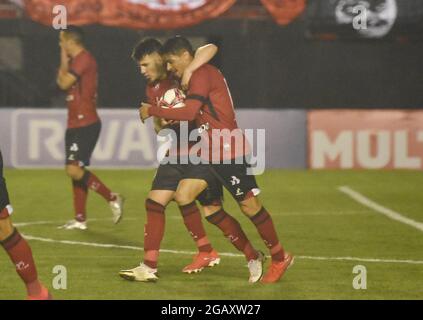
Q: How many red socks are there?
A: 7